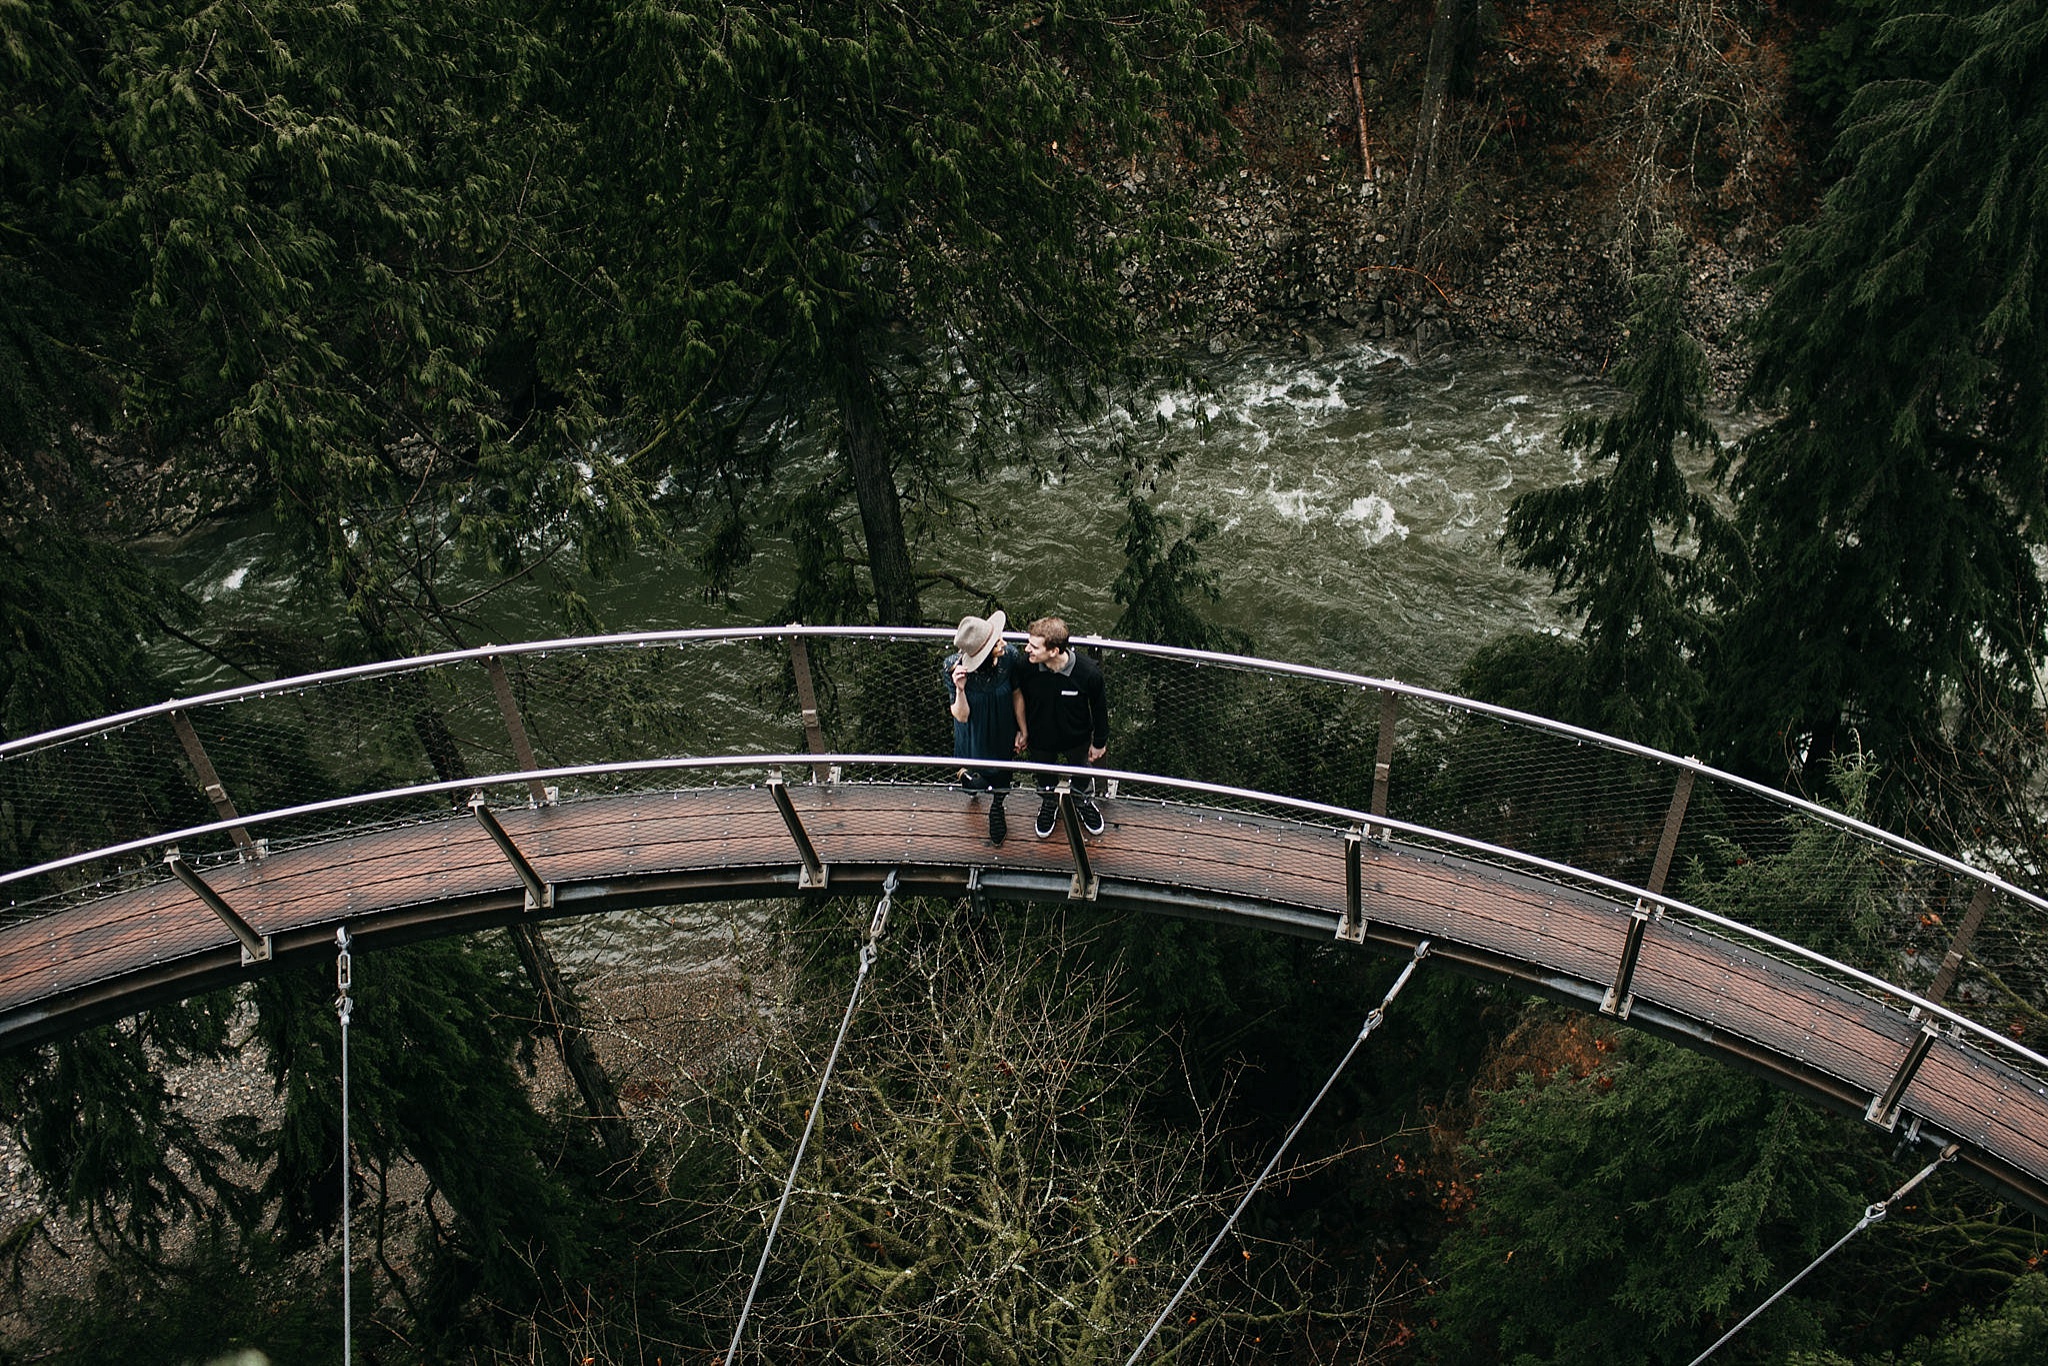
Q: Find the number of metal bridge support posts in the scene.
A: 14